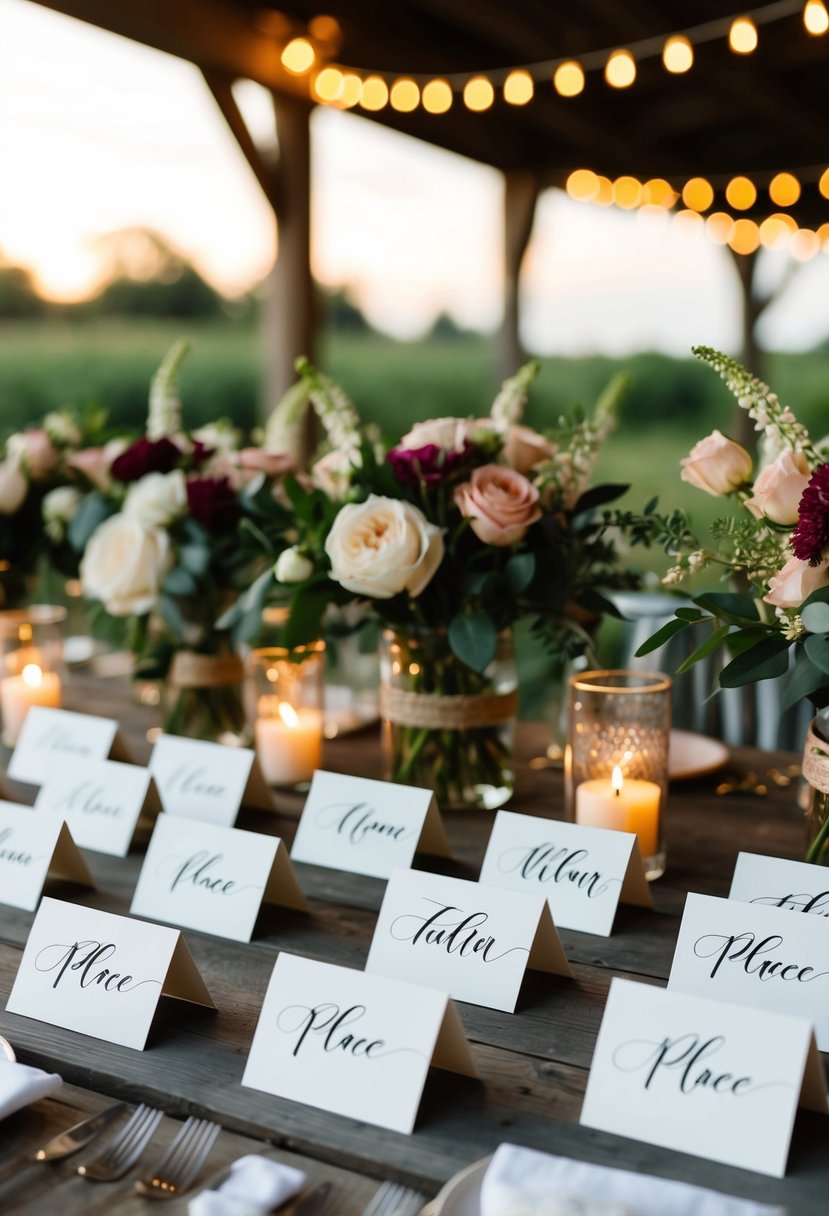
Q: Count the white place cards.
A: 13